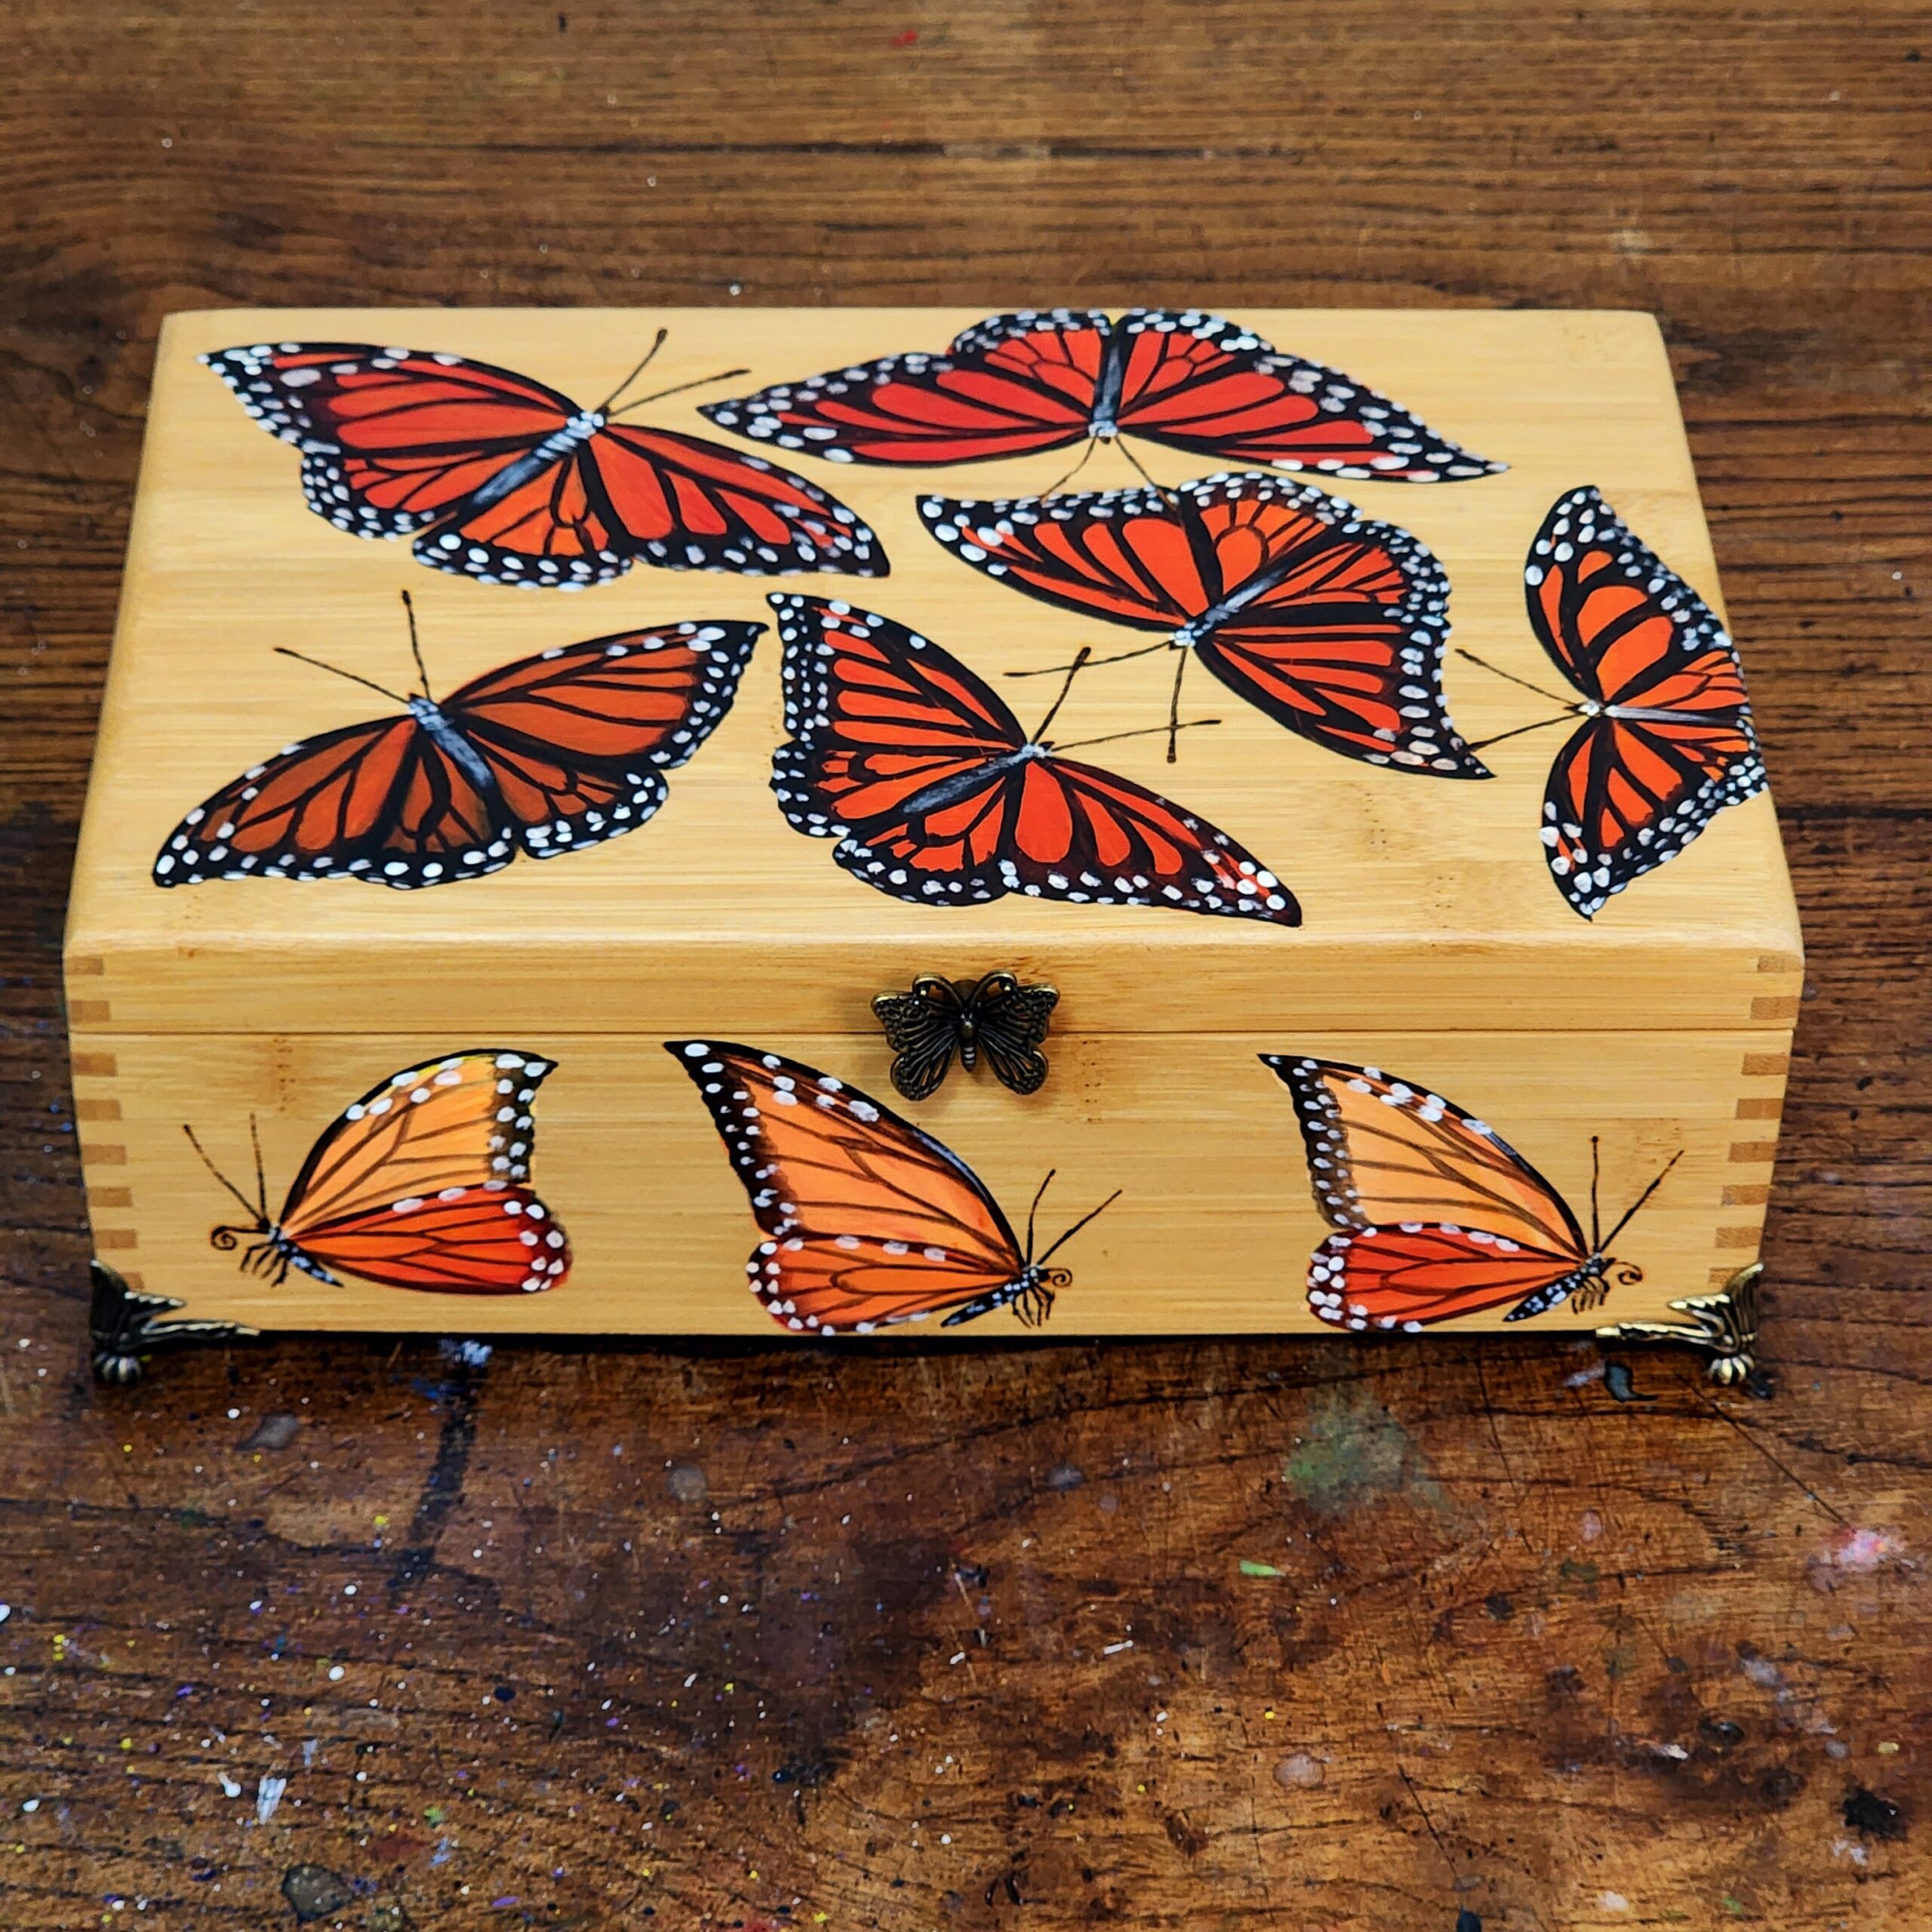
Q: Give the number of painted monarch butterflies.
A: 9